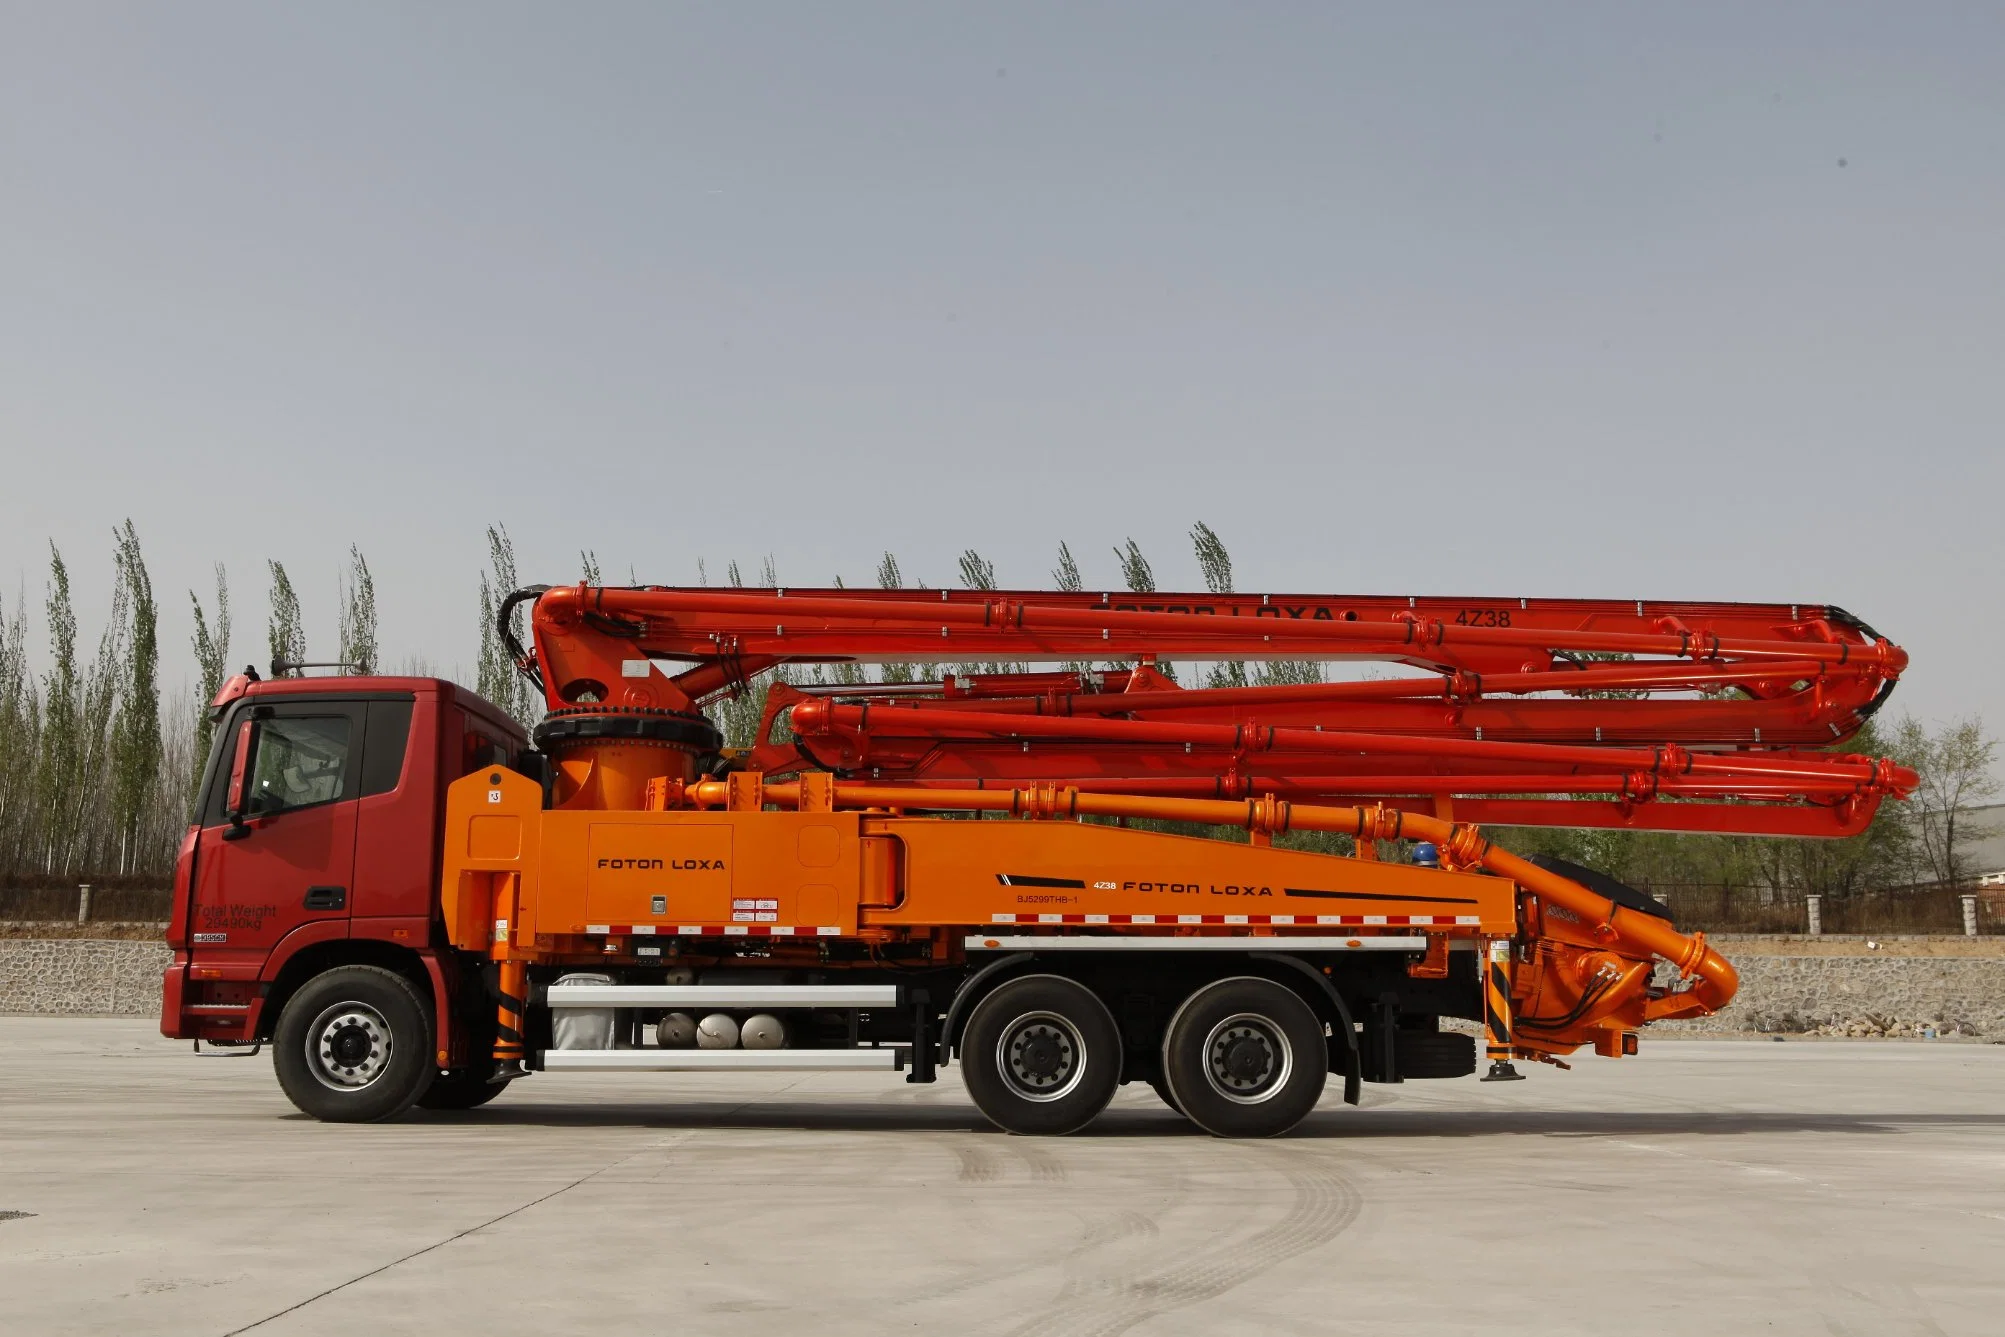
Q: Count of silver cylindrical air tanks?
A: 3